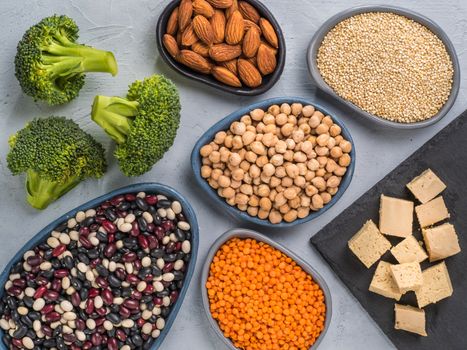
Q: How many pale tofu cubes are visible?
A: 10